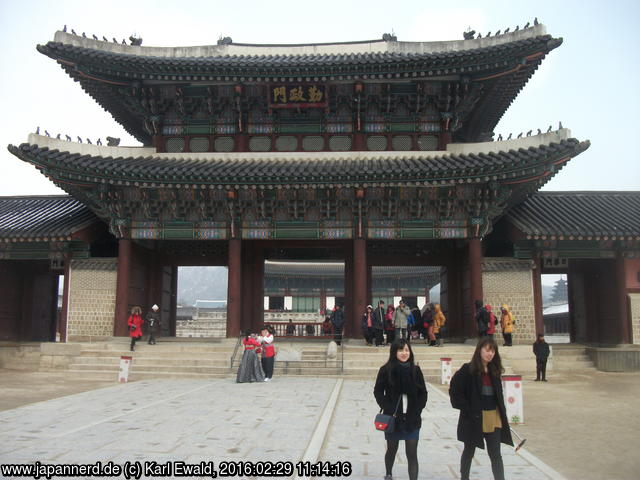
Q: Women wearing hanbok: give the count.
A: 1